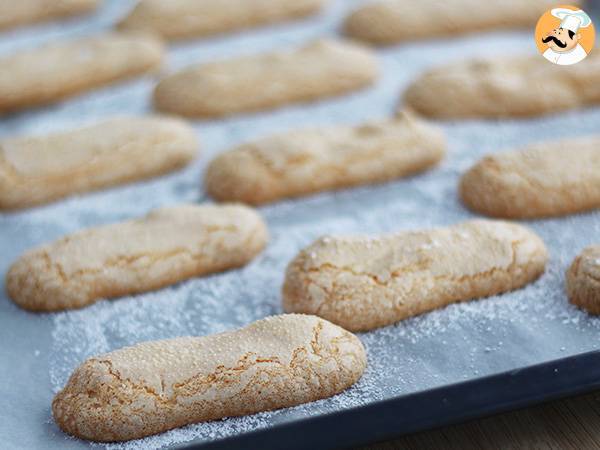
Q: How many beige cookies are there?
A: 13